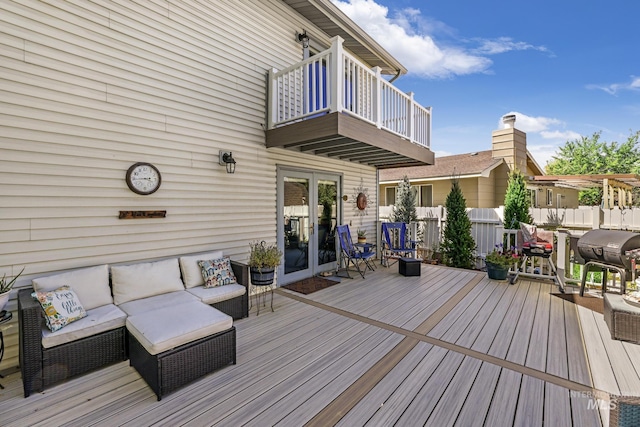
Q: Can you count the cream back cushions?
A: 3